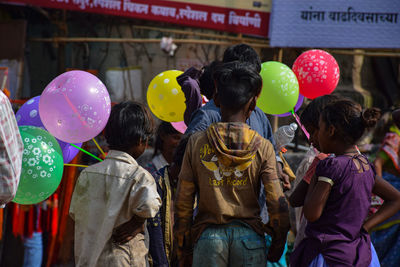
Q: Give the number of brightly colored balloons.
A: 8